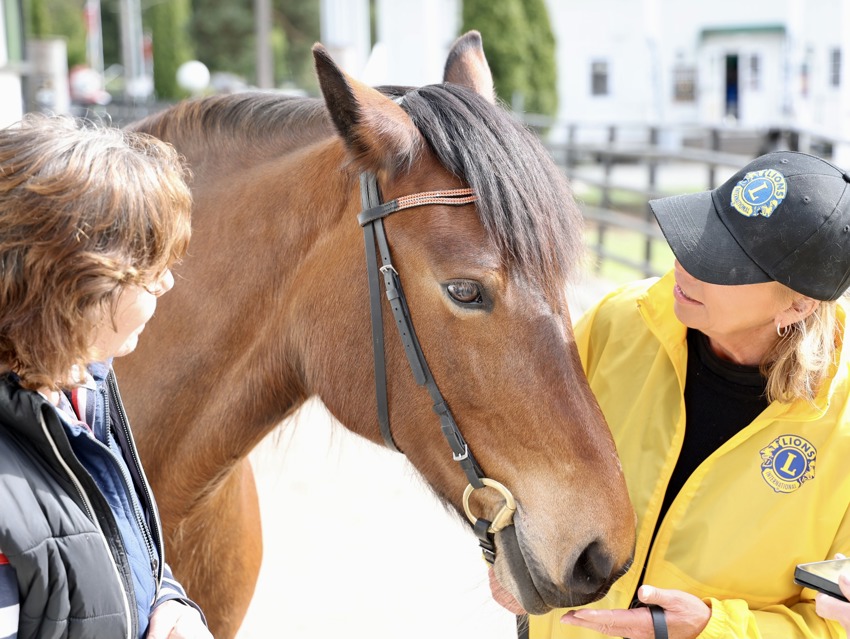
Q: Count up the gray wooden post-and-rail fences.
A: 1